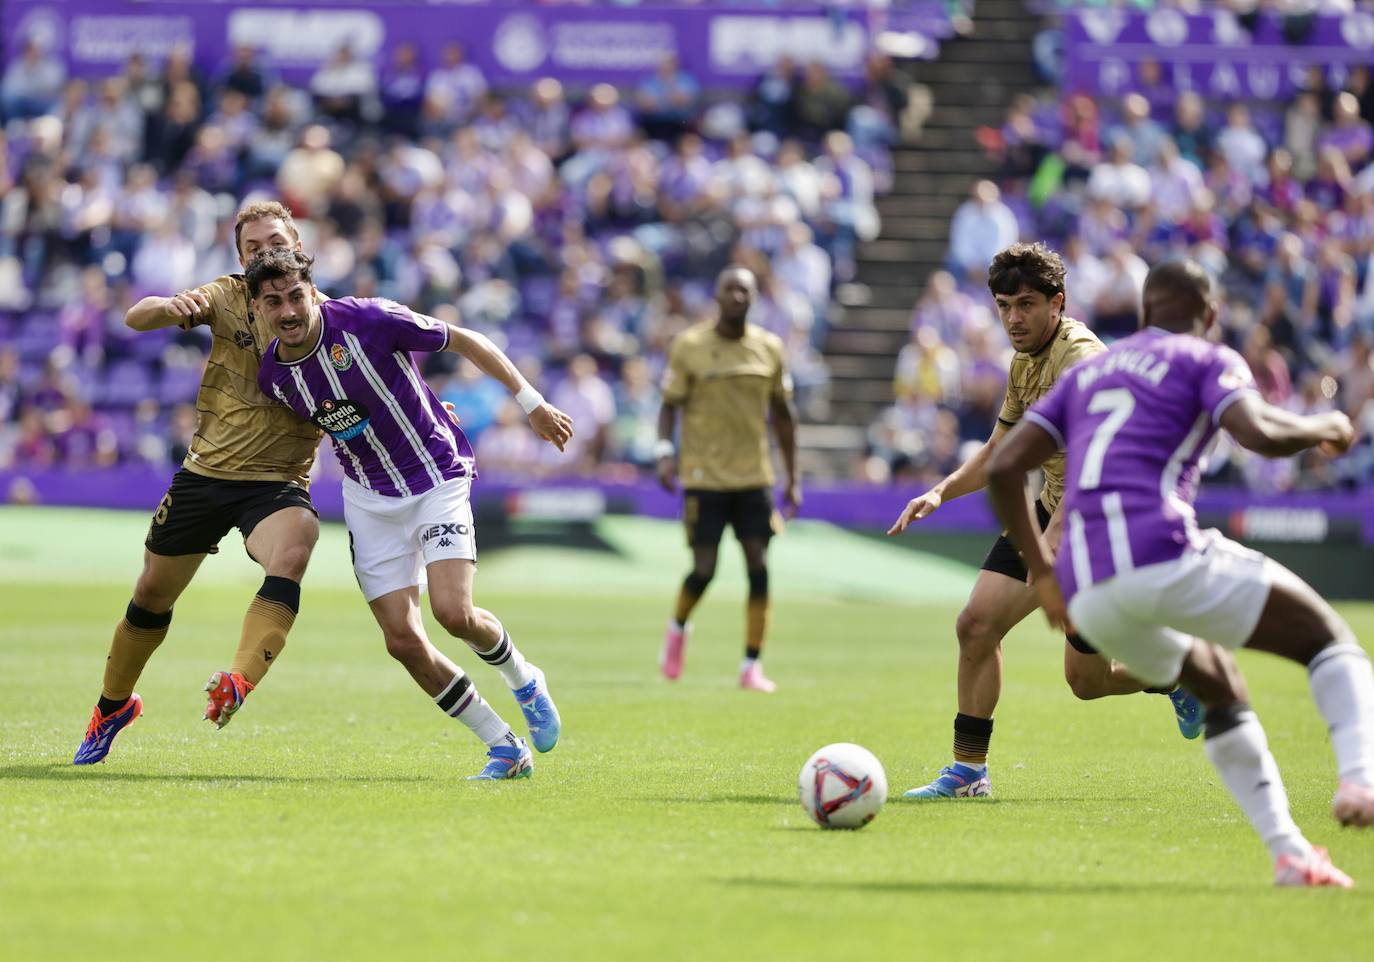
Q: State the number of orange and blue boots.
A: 2